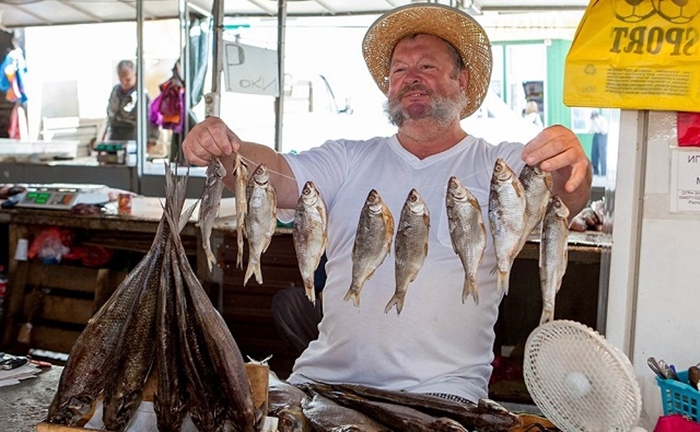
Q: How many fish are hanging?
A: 10